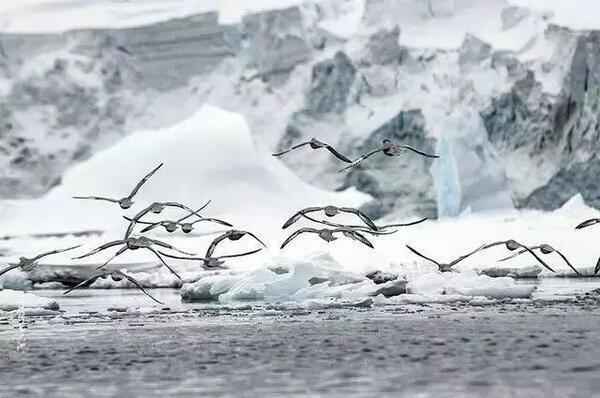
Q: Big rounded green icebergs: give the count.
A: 0